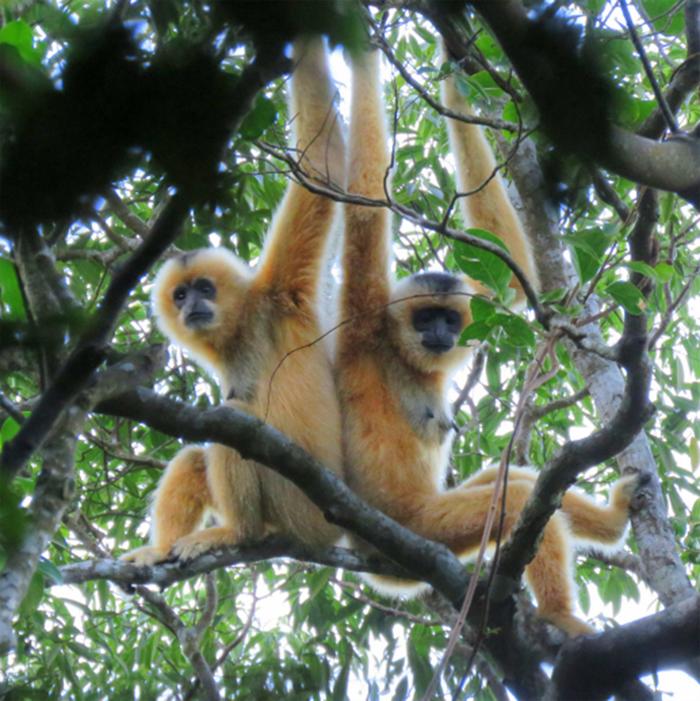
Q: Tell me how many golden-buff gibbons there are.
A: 2